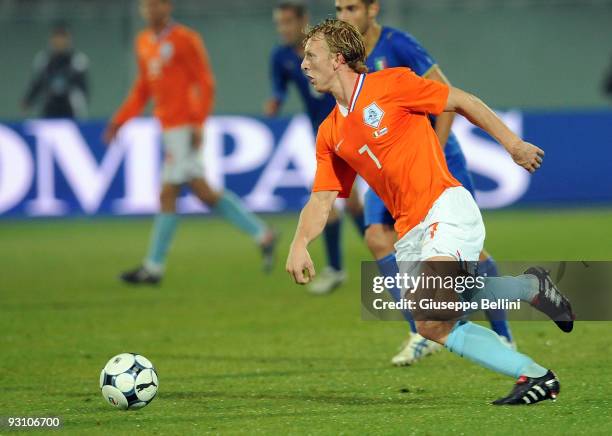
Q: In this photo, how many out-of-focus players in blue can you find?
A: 2